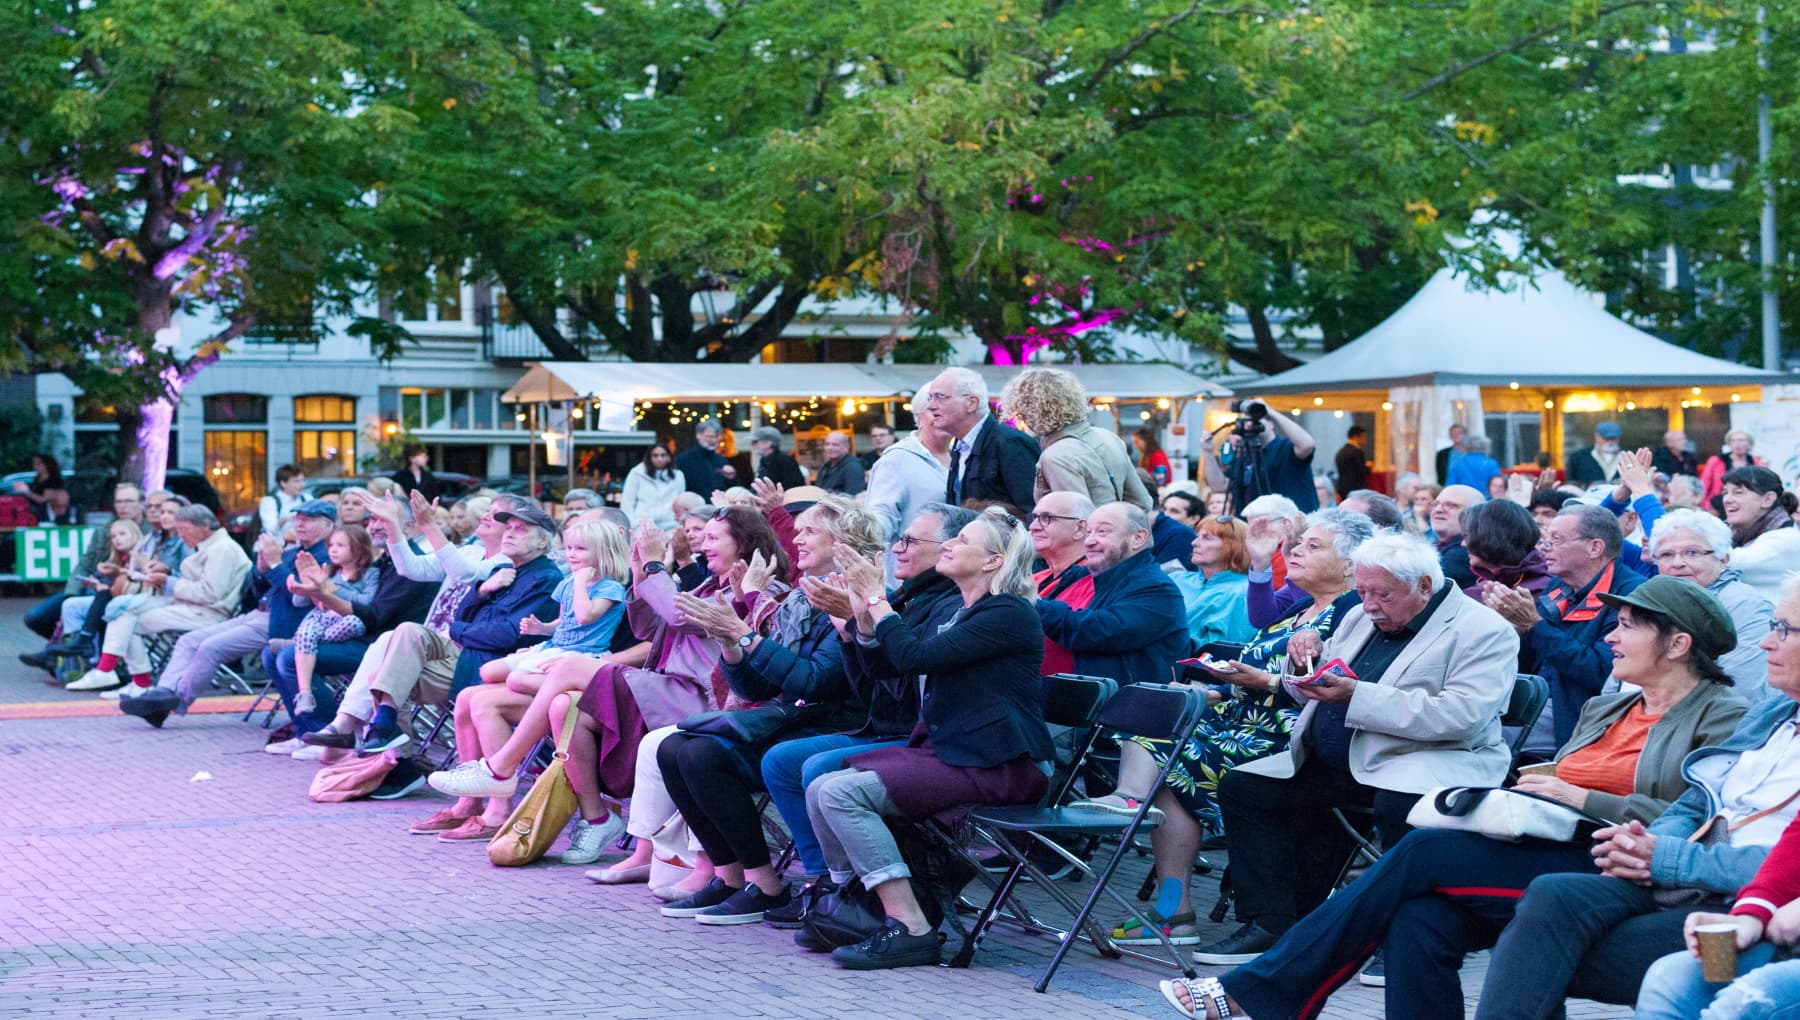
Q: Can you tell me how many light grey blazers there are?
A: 1